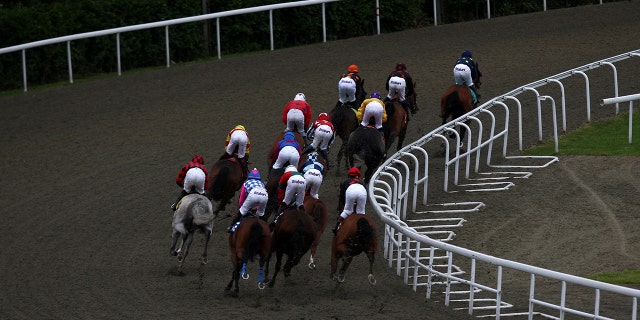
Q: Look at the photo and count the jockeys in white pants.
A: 13